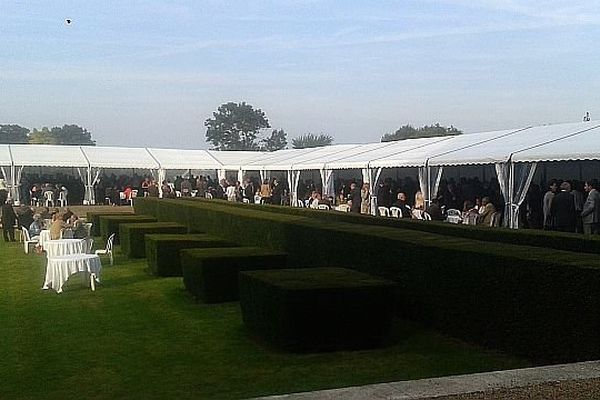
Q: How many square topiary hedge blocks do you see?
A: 6